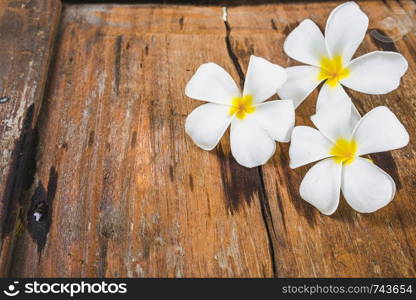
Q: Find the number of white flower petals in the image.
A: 15